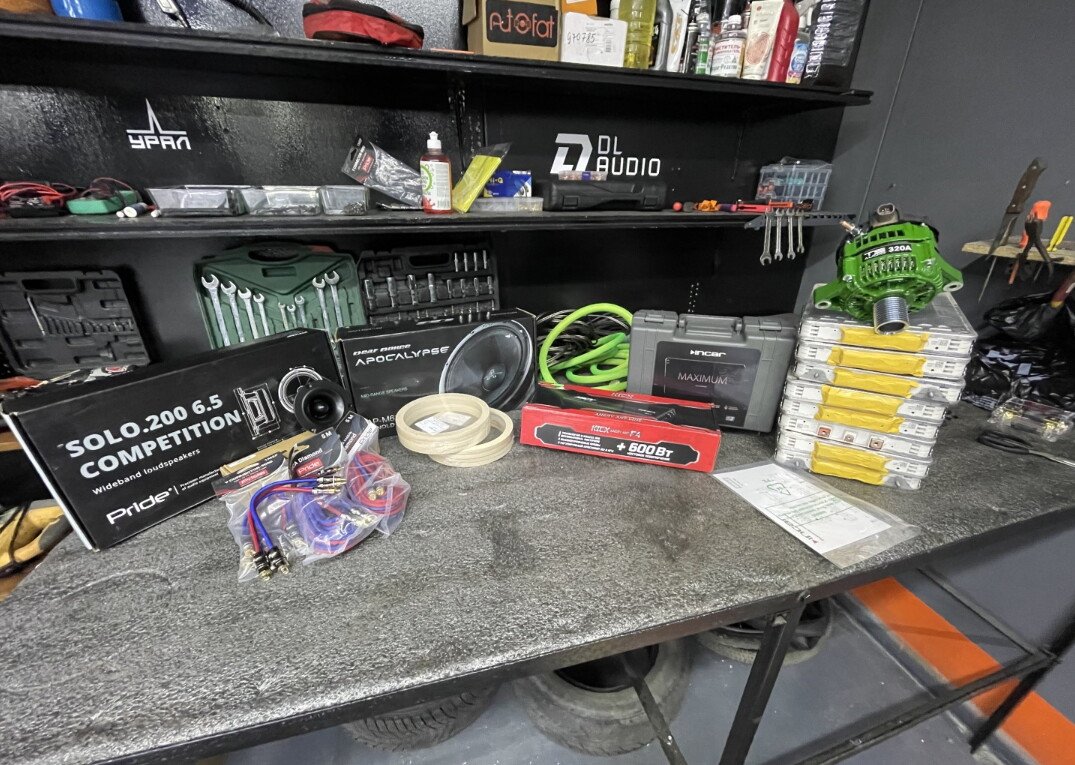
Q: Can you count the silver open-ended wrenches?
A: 13